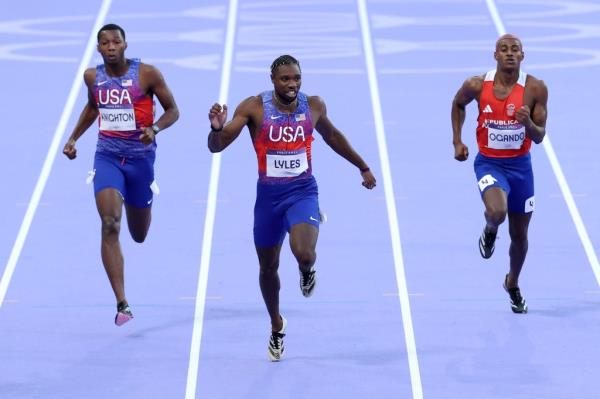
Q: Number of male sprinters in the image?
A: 3